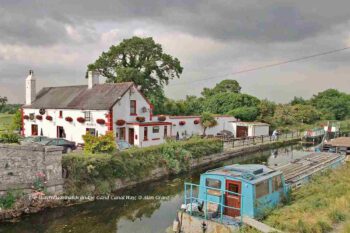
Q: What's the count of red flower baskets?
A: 11